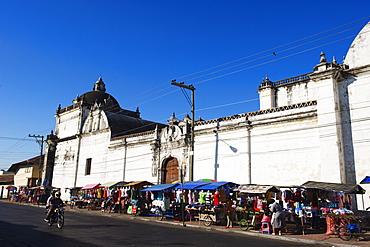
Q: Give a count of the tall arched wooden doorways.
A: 1